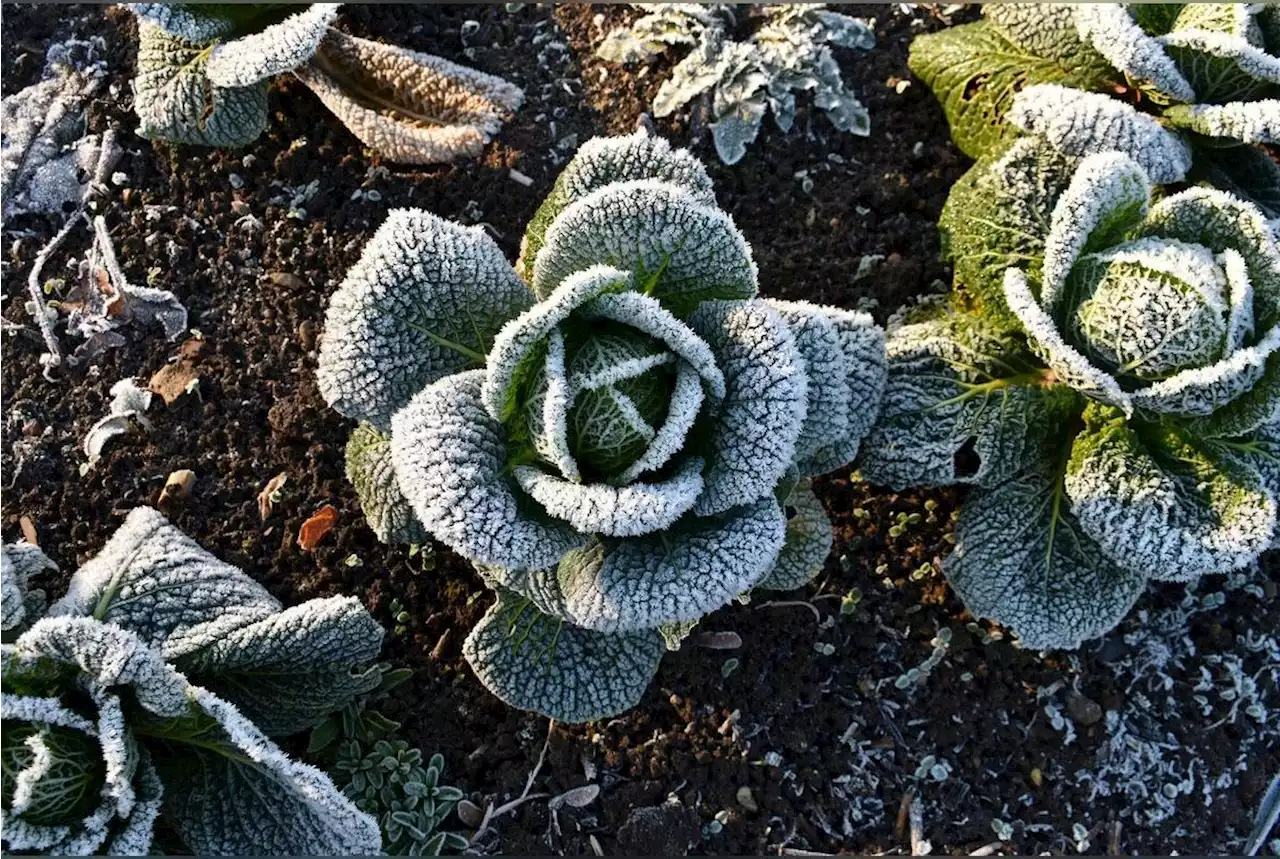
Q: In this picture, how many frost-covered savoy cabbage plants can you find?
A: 5